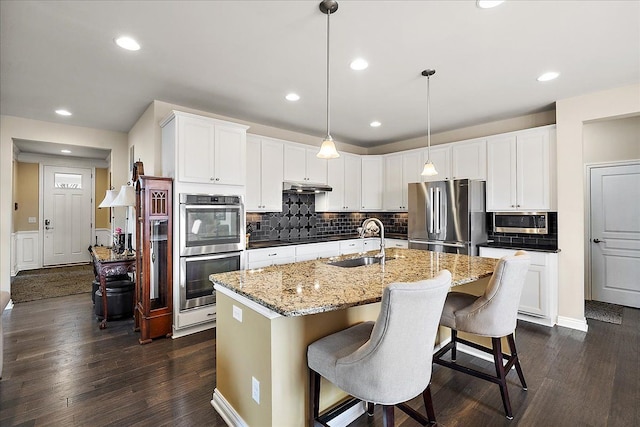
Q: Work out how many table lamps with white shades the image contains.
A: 2